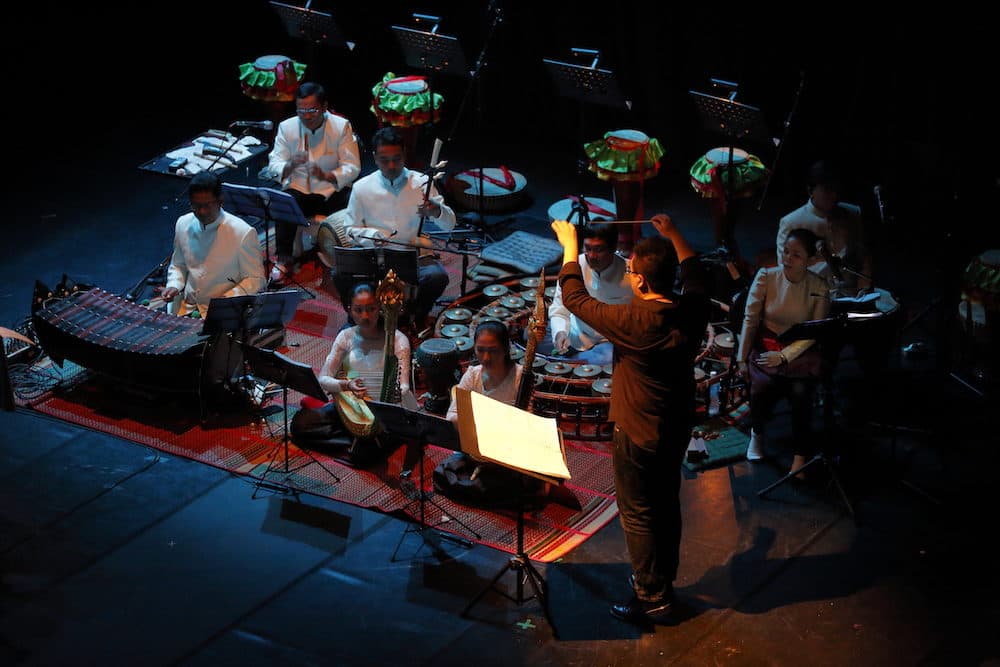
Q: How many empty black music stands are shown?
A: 4